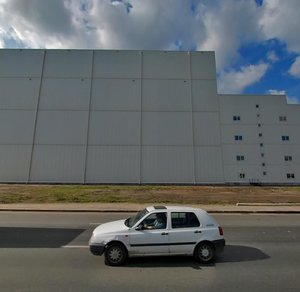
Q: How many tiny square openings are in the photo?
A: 8